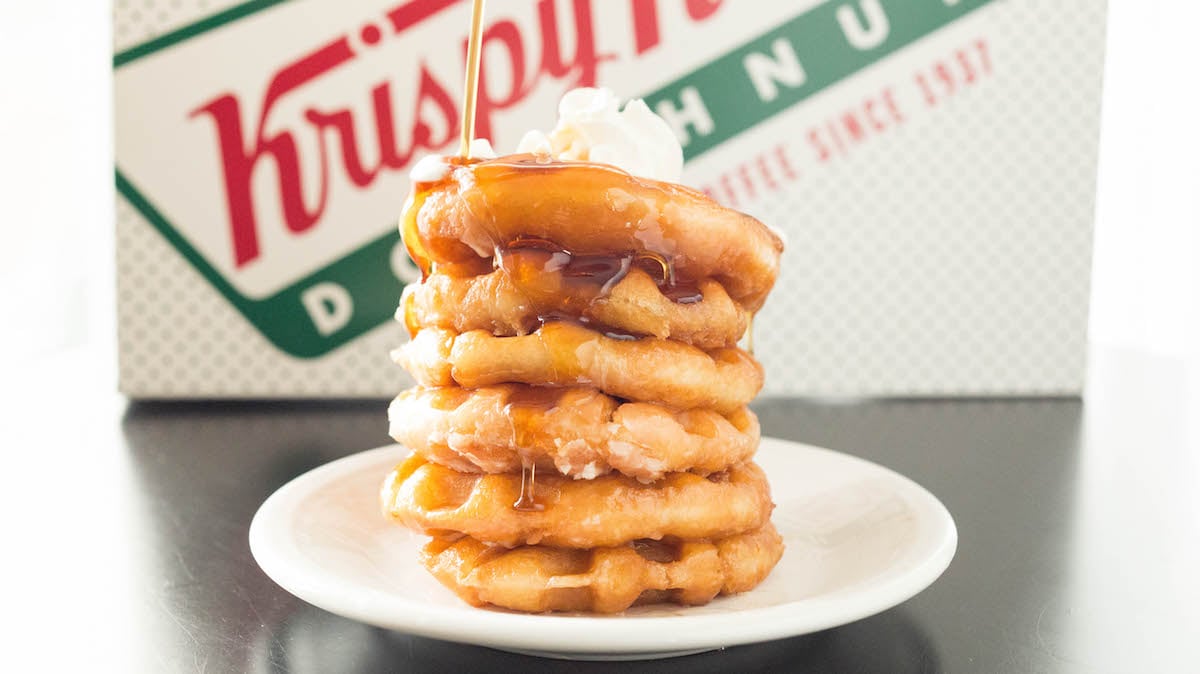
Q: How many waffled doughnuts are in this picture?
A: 6